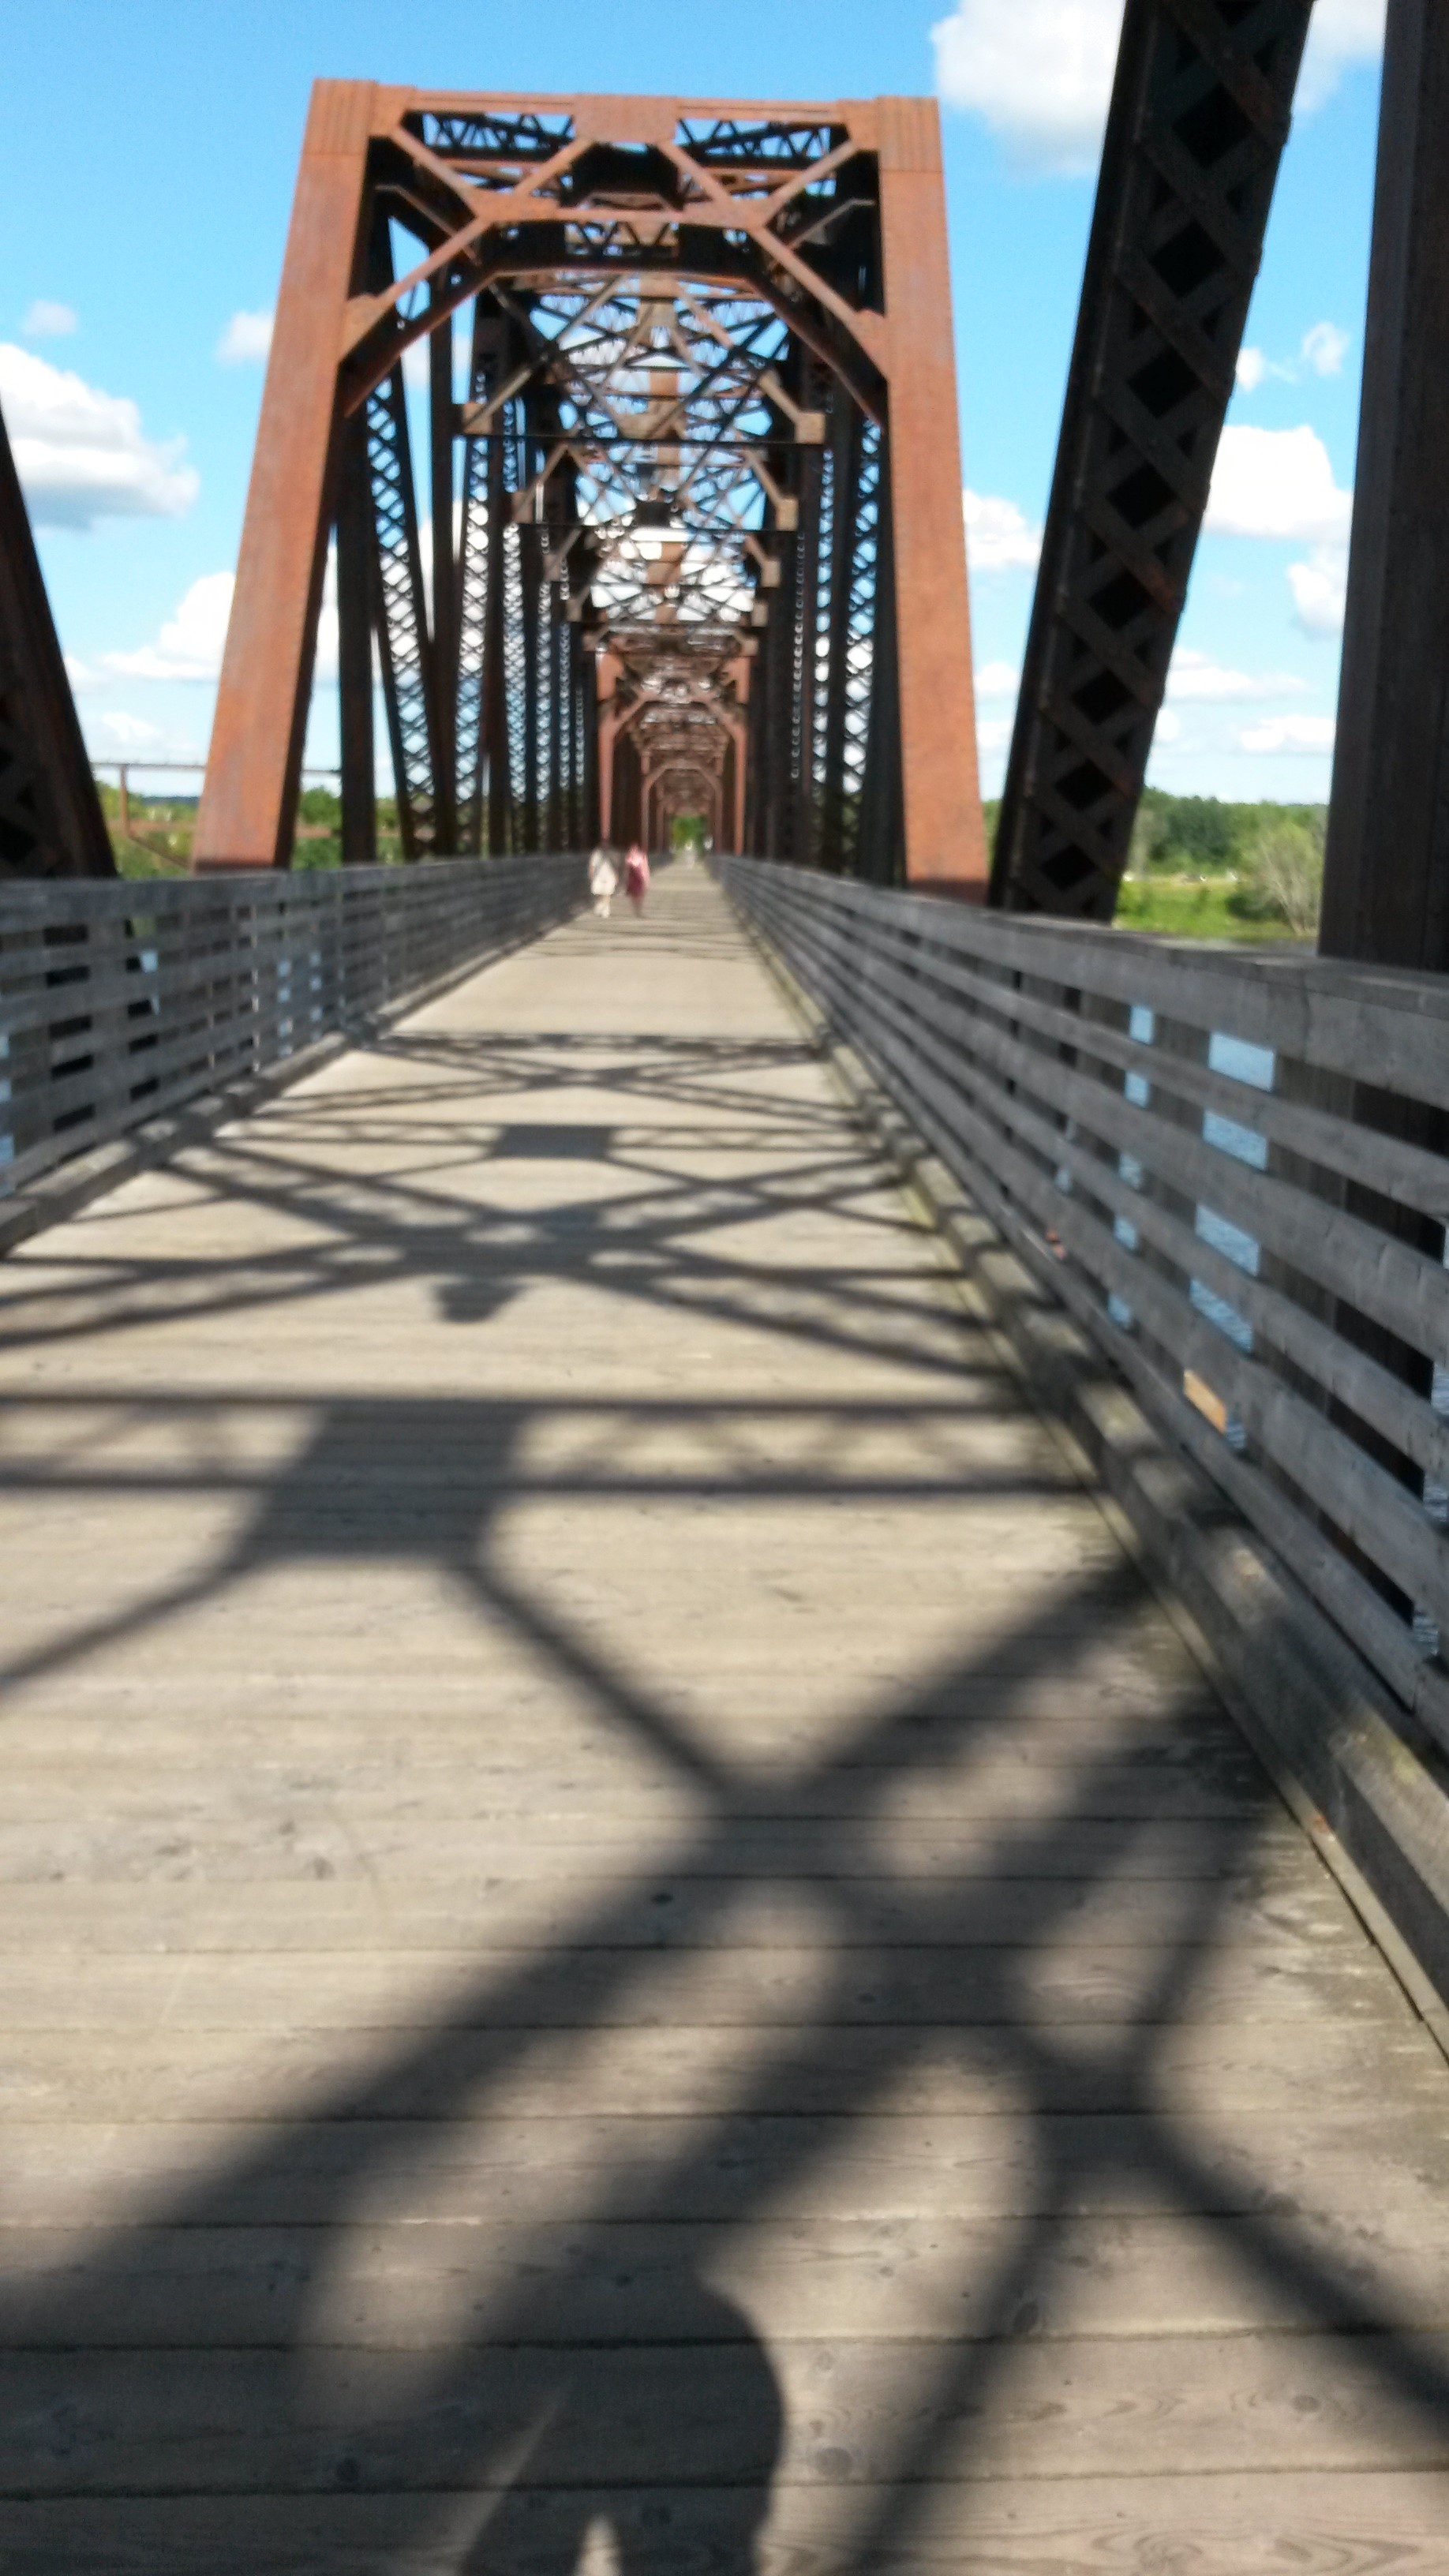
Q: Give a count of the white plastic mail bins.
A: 0